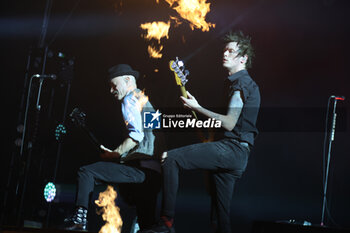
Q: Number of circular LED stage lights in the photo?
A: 2